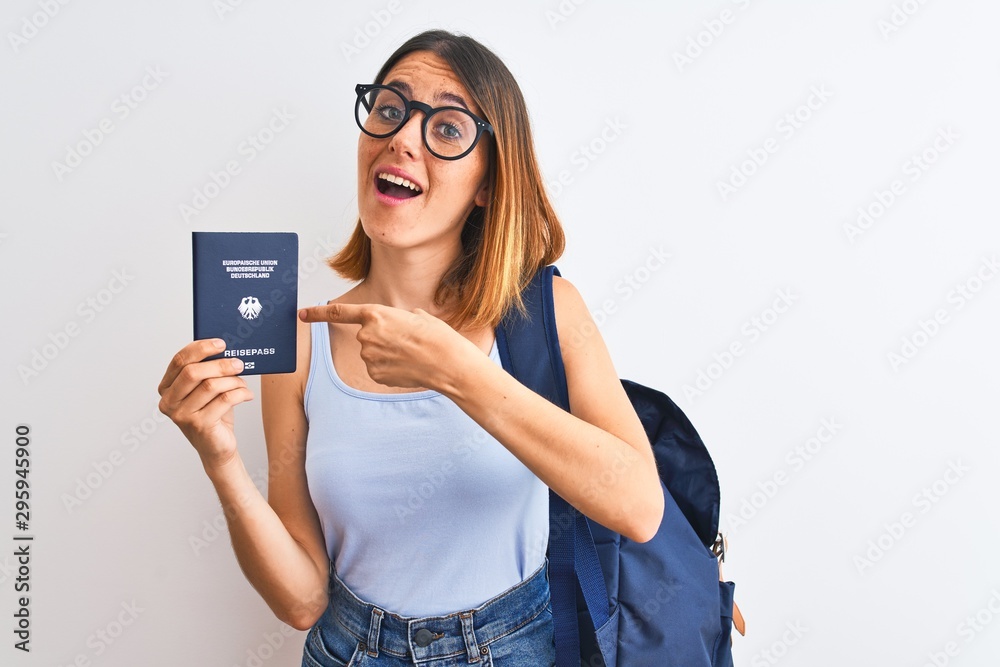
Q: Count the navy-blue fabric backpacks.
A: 1